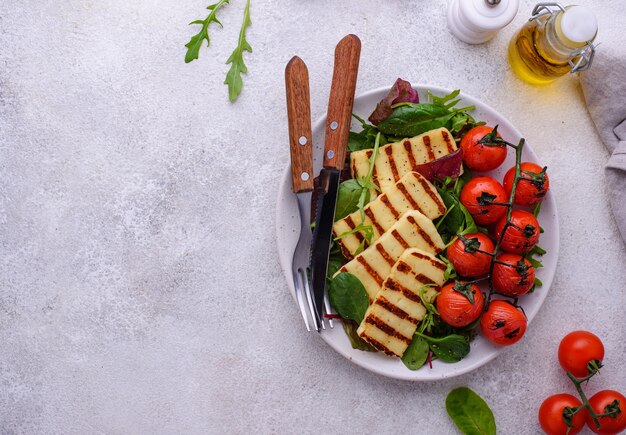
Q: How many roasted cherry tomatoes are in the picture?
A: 8